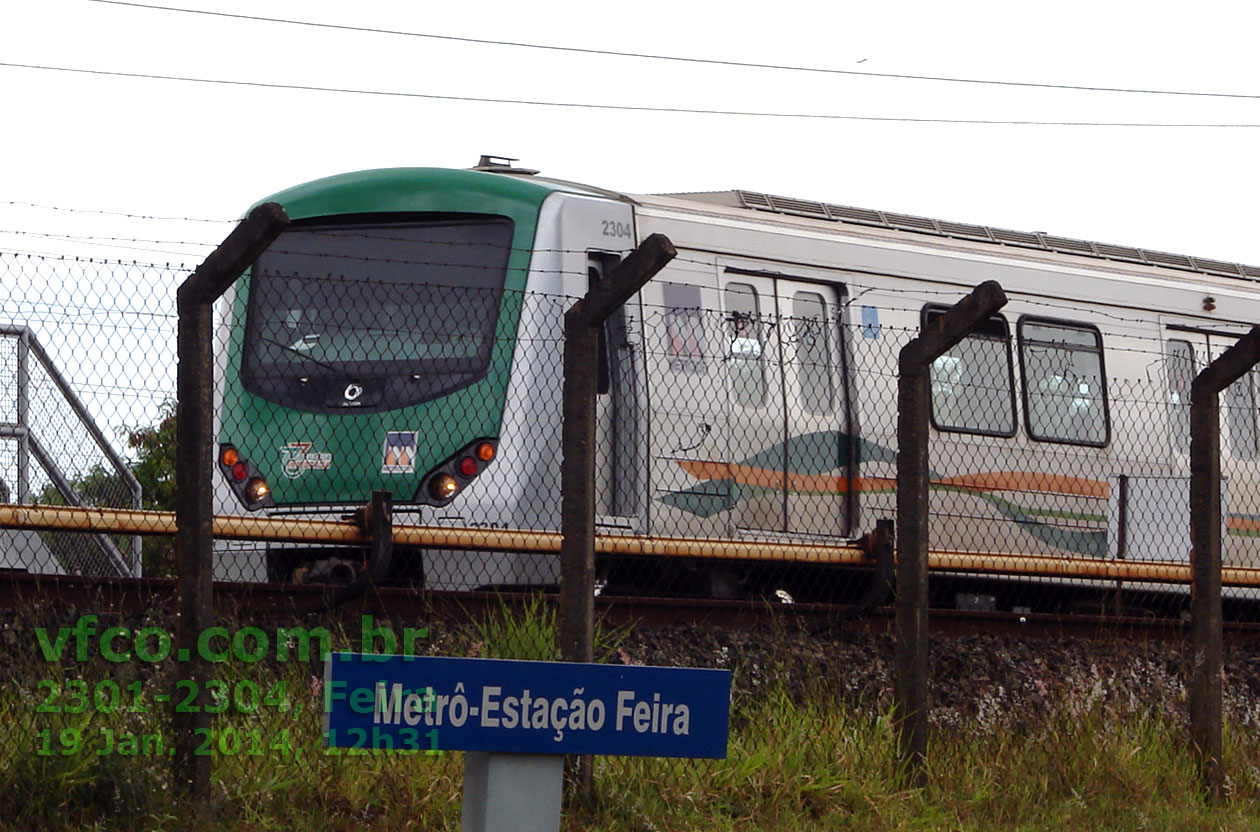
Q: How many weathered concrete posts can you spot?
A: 4